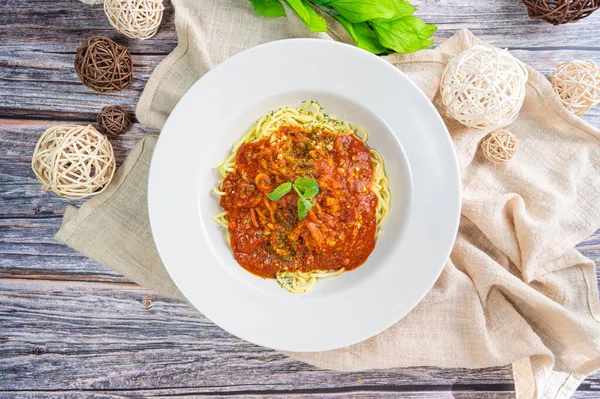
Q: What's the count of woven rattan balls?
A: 8